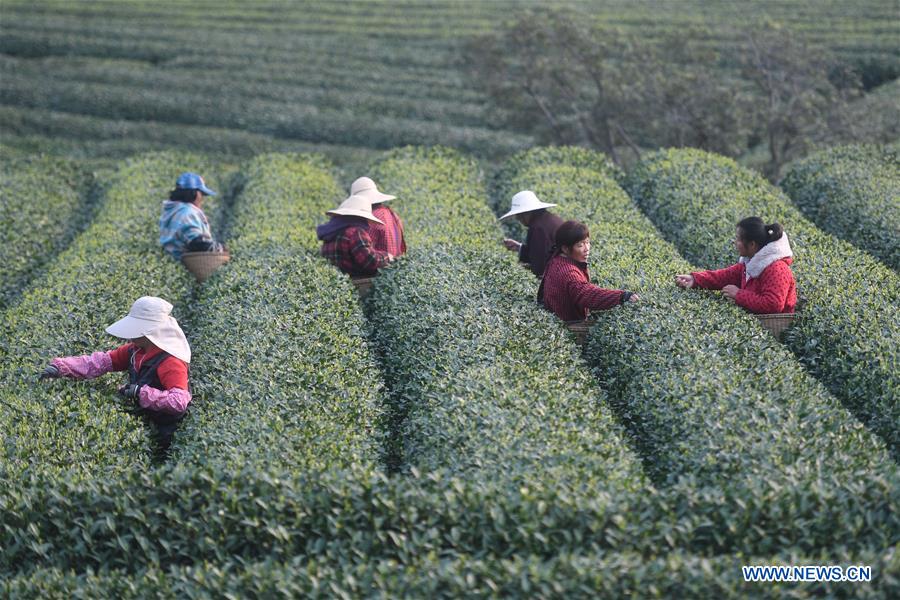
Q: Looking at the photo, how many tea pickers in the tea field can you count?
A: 7